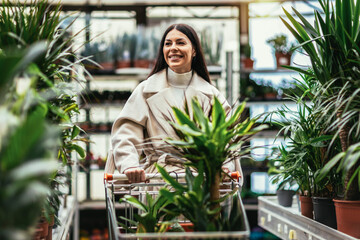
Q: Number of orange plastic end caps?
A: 2